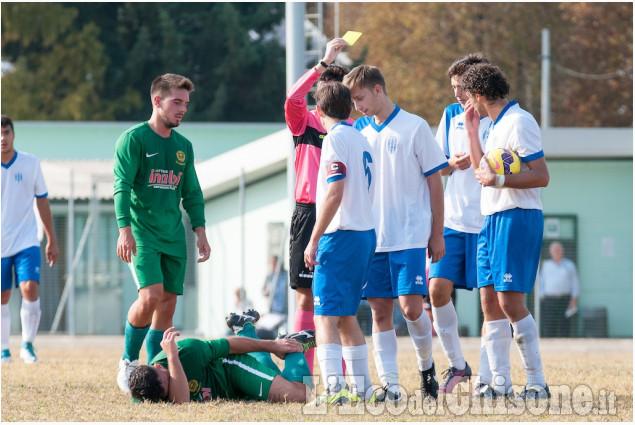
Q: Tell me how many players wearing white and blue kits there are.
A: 5